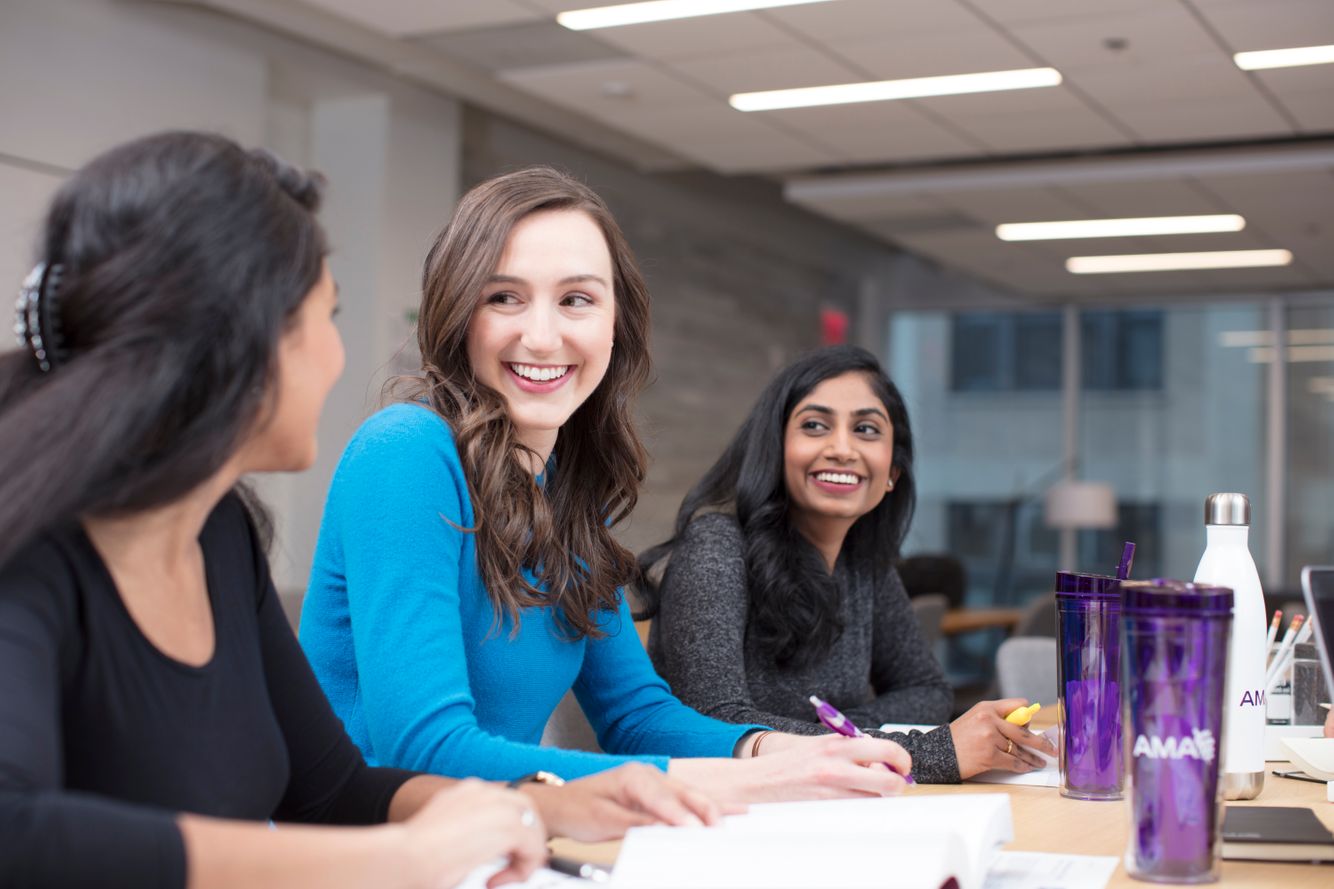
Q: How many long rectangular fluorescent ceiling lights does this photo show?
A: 5